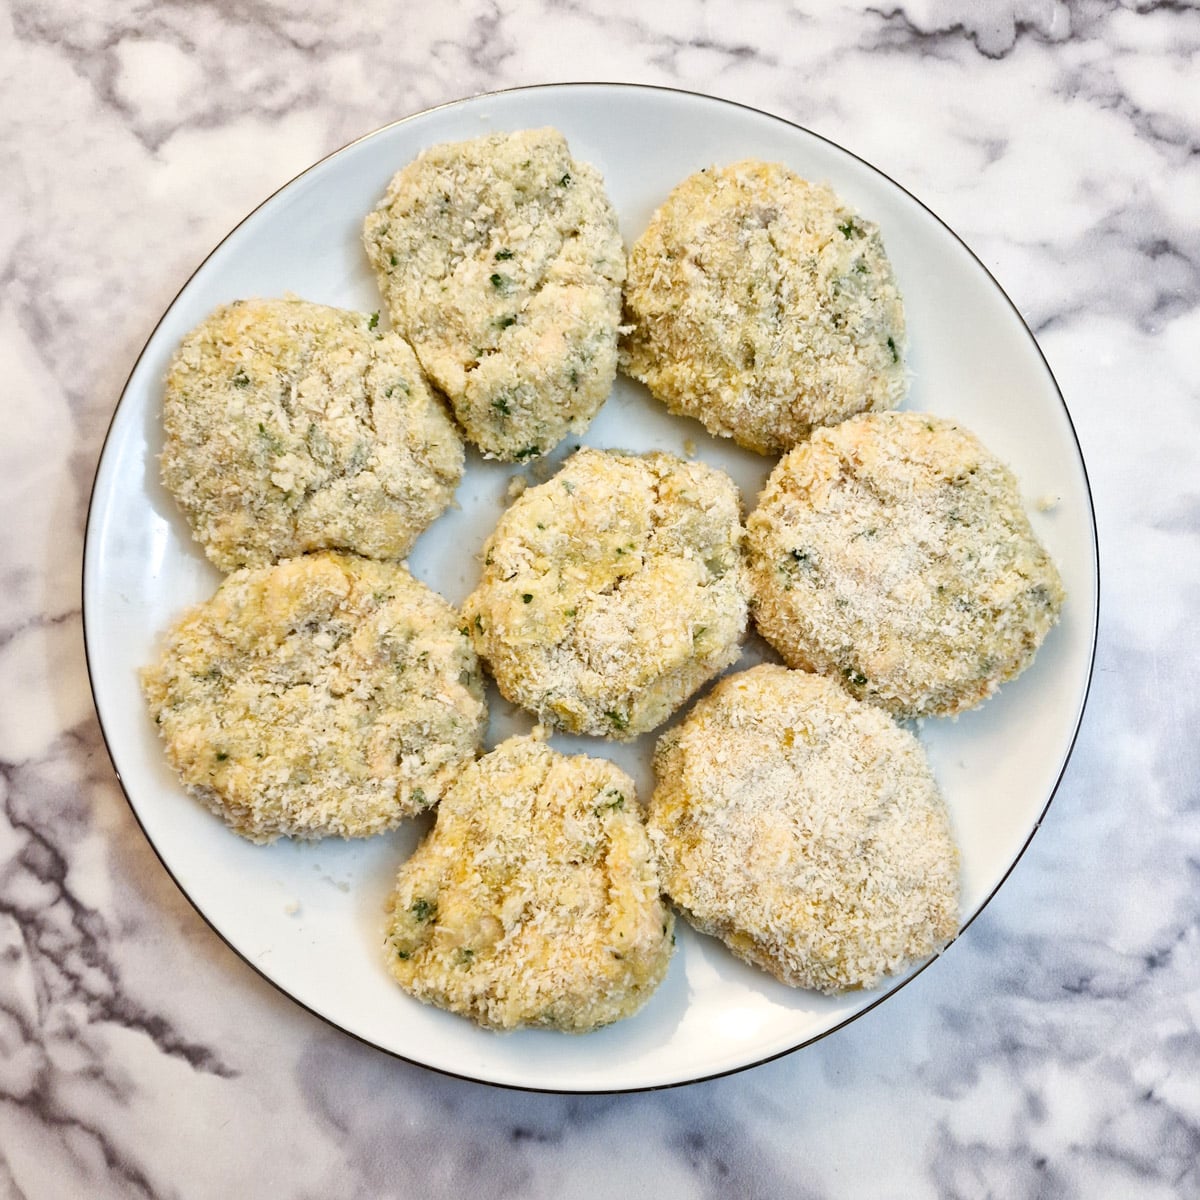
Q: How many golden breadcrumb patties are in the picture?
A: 8